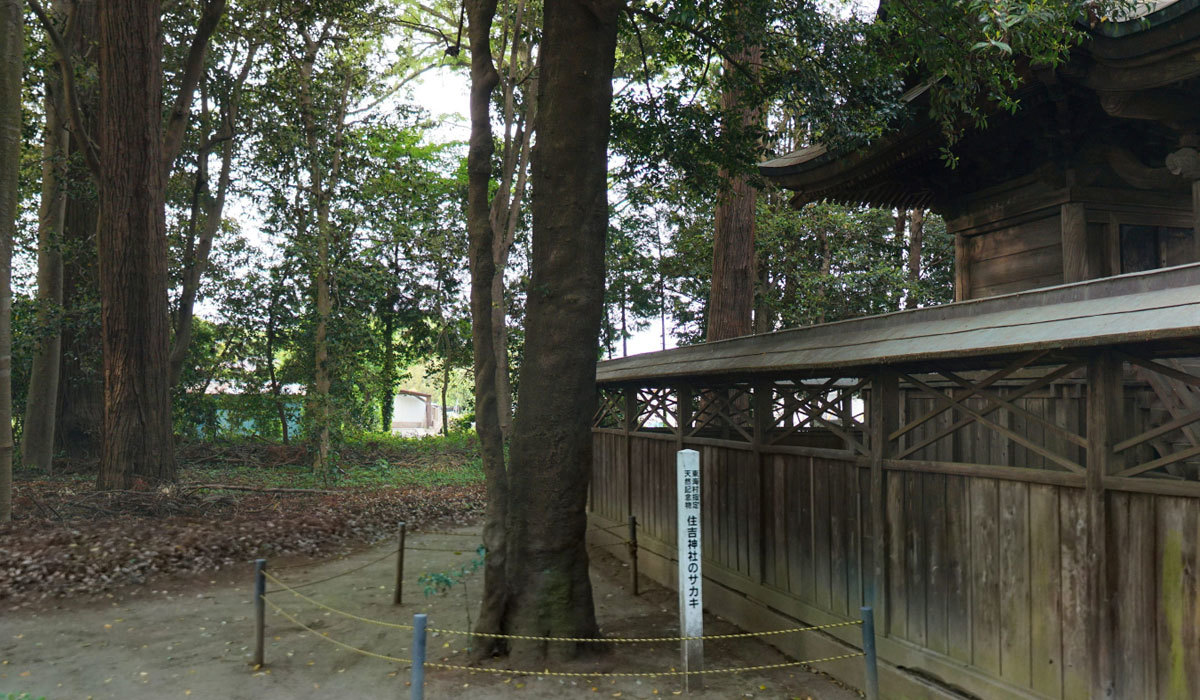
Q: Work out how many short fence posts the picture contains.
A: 5